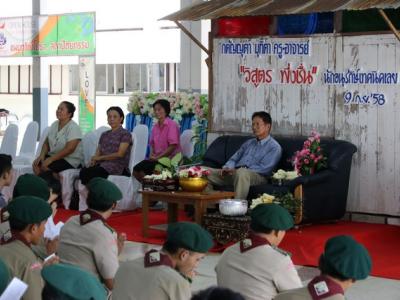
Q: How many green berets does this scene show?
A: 8